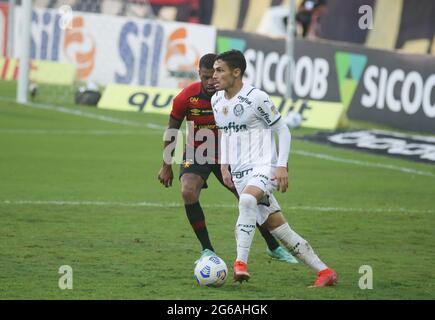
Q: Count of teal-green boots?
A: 2